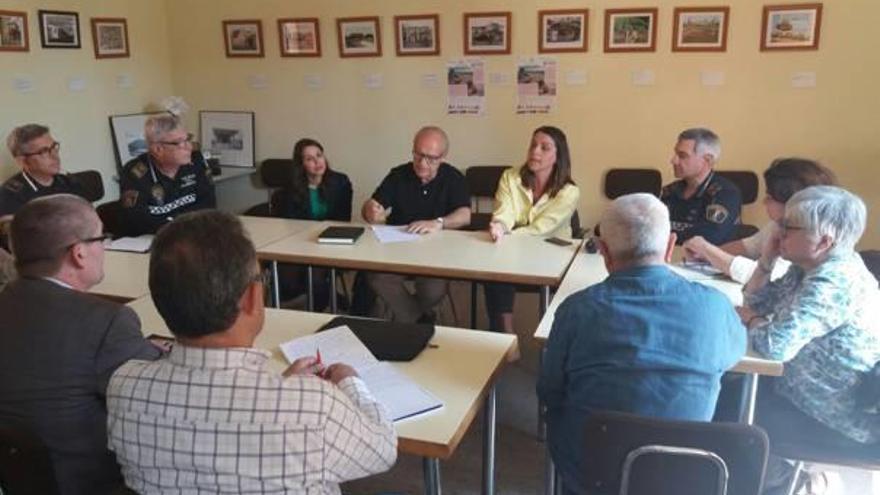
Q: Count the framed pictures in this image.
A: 14